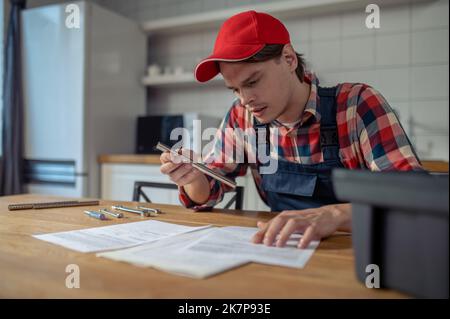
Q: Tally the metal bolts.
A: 4